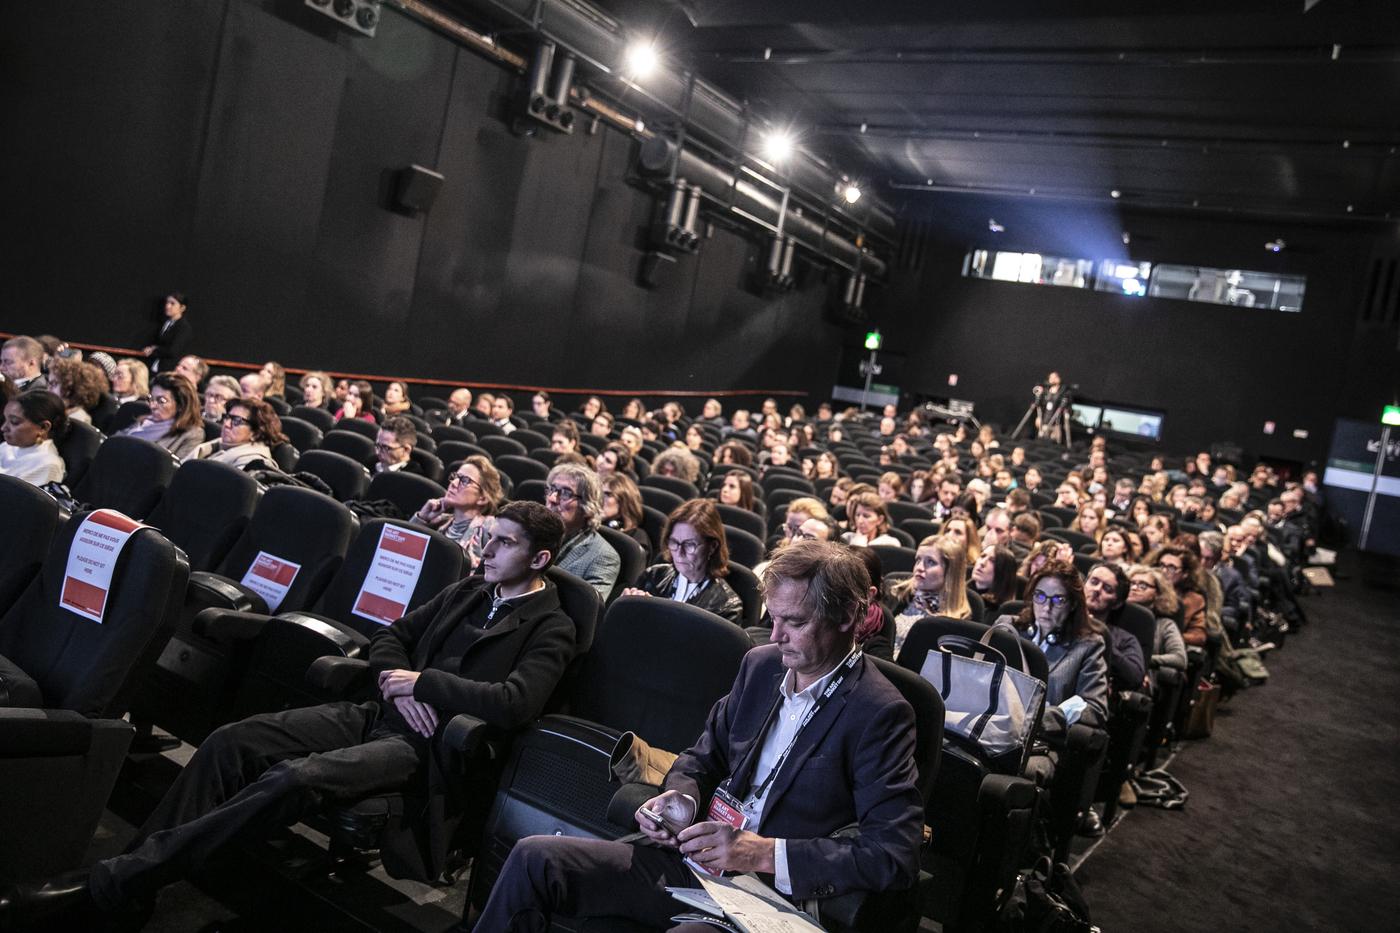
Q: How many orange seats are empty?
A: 0